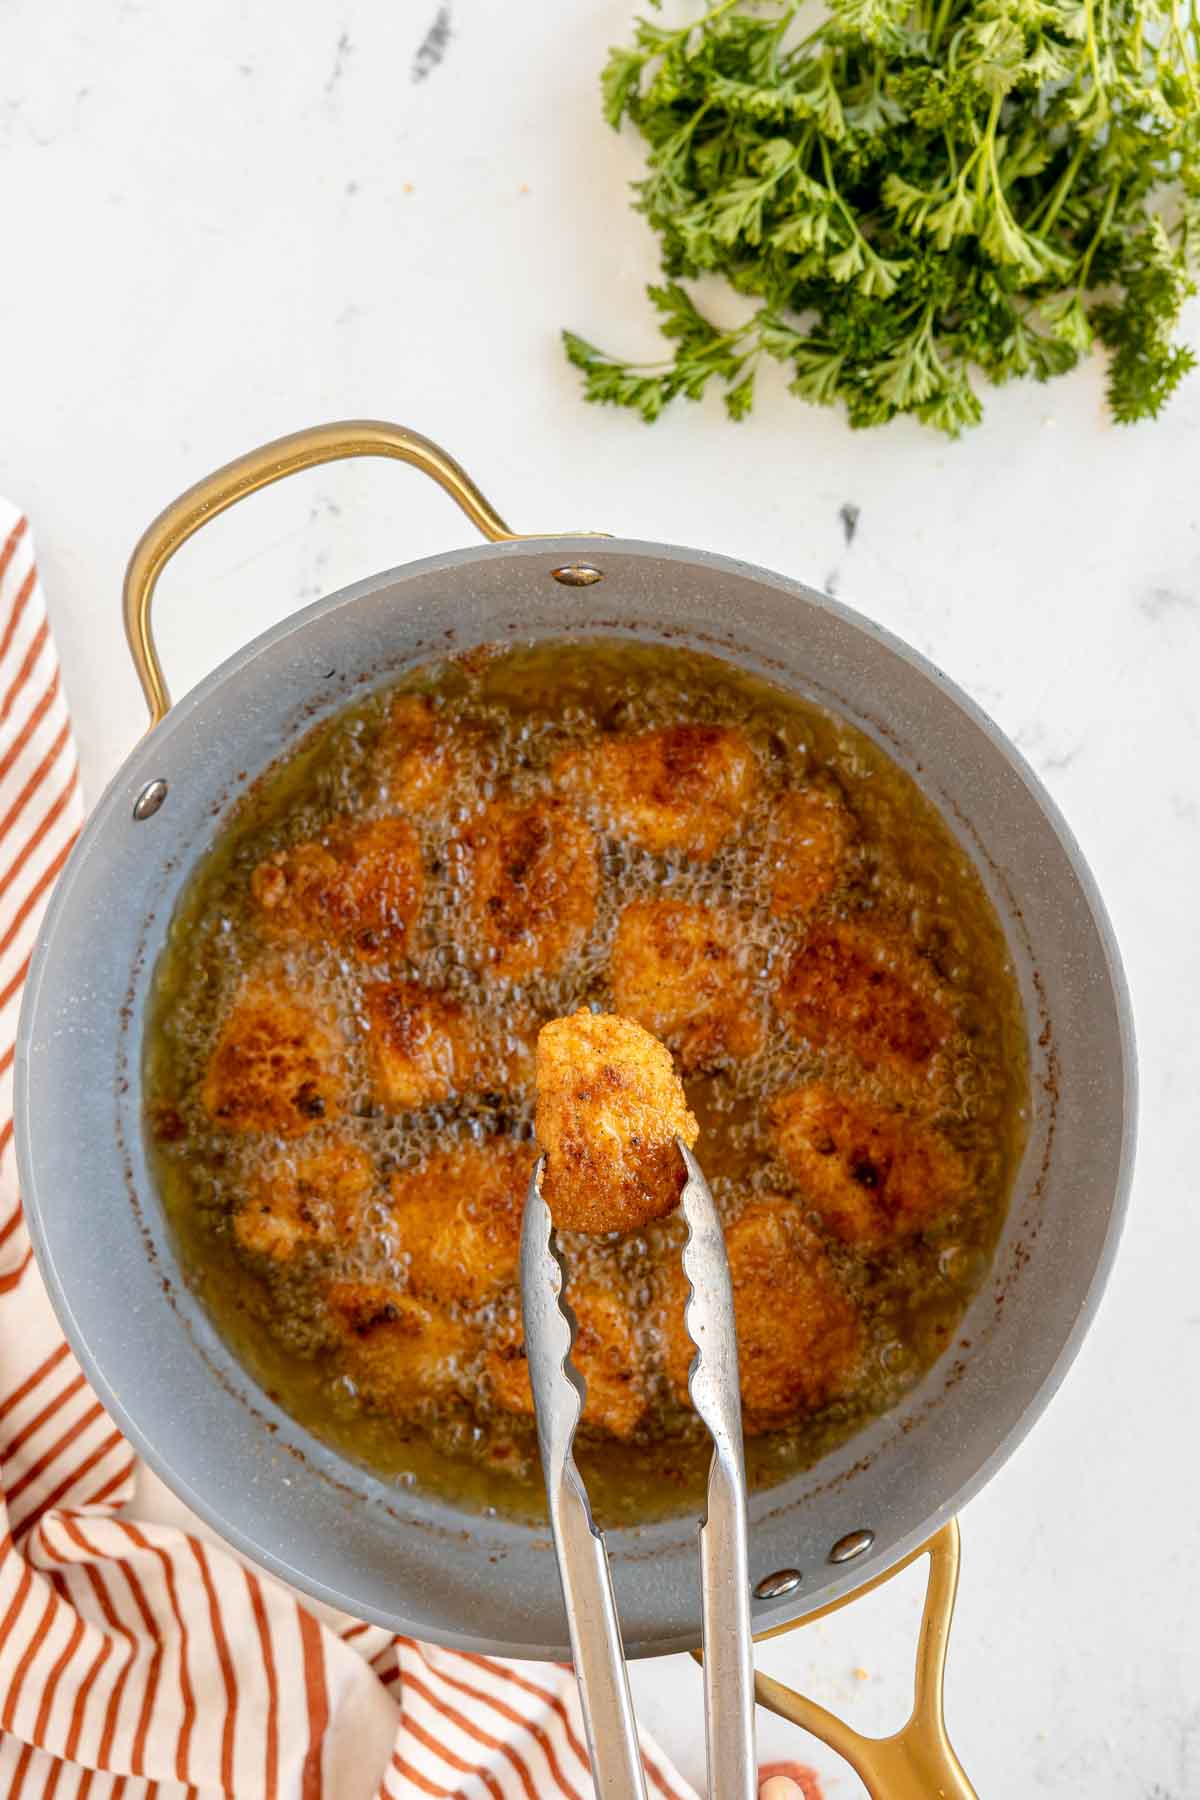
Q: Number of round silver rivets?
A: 4